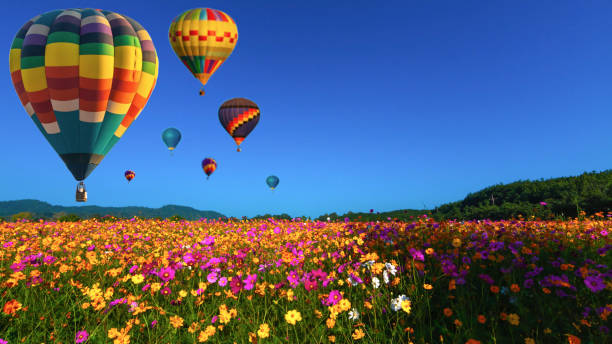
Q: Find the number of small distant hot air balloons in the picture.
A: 4